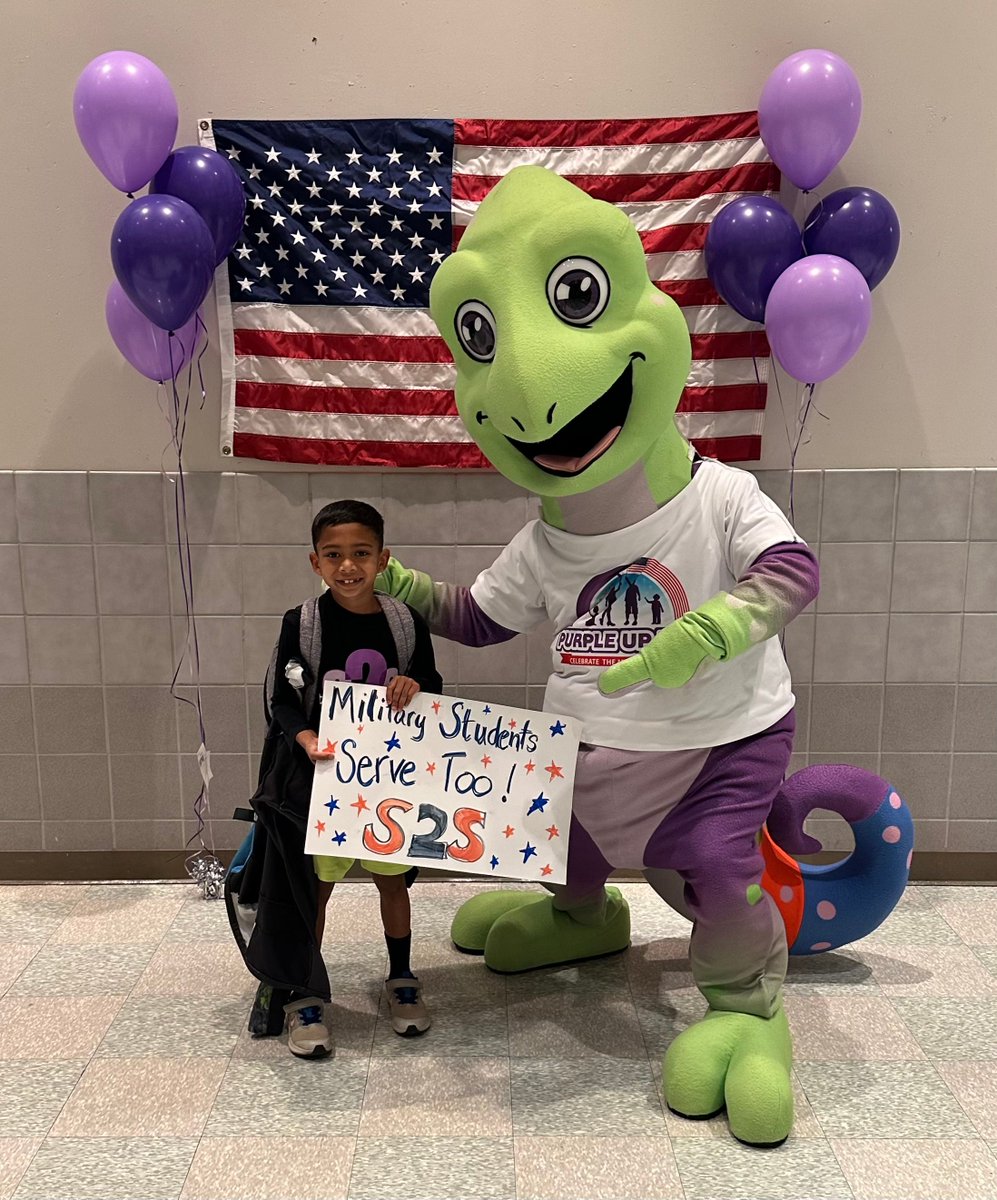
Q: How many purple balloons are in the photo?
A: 8